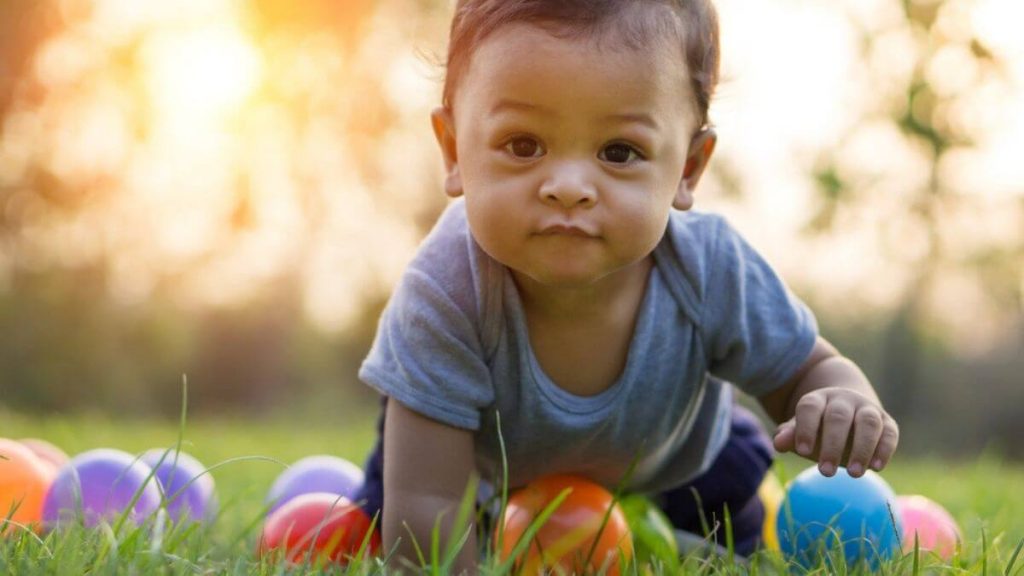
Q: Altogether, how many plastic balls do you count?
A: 11